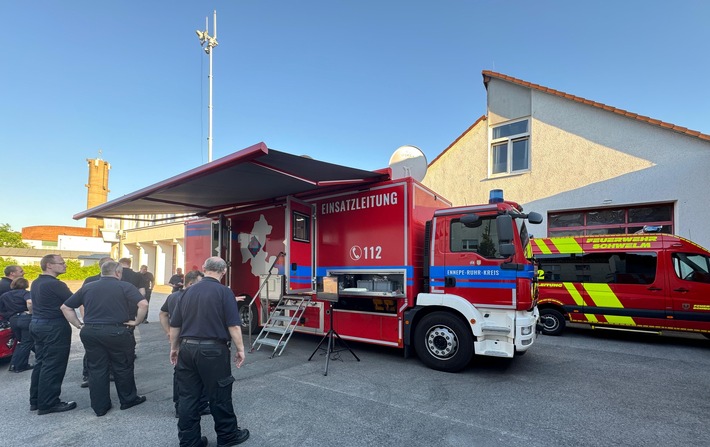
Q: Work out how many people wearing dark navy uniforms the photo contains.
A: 10